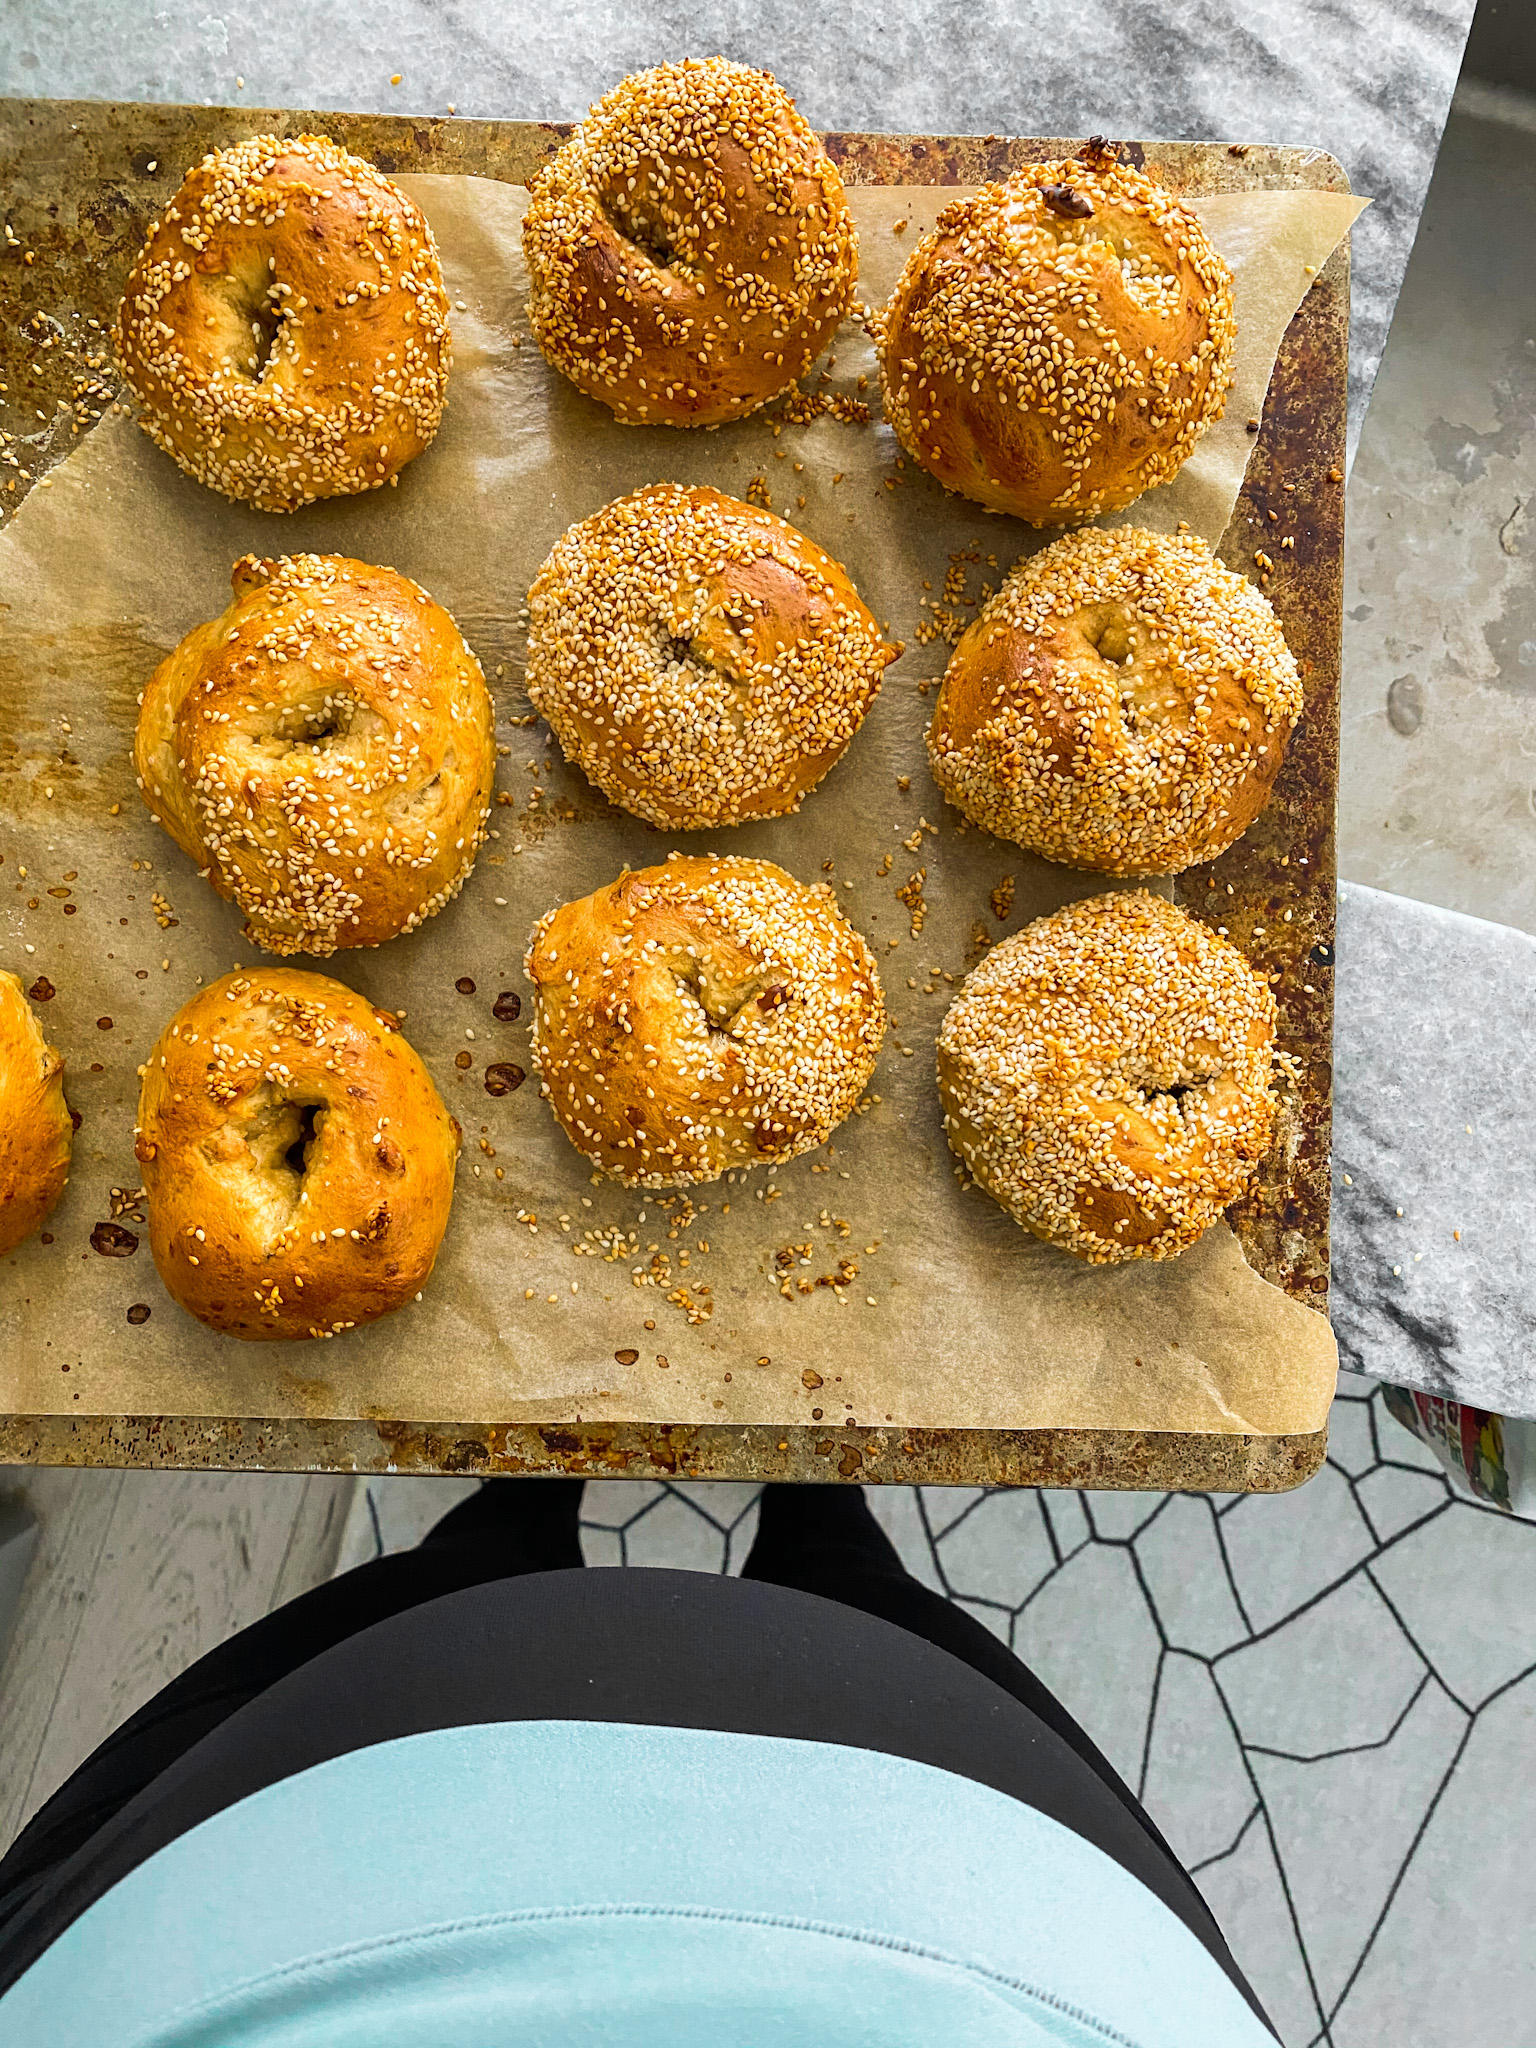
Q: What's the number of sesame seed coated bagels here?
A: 9